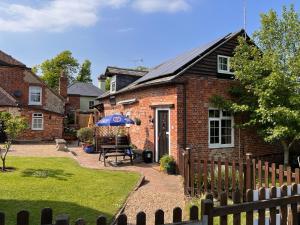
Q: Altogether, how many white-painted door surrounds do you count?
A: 1